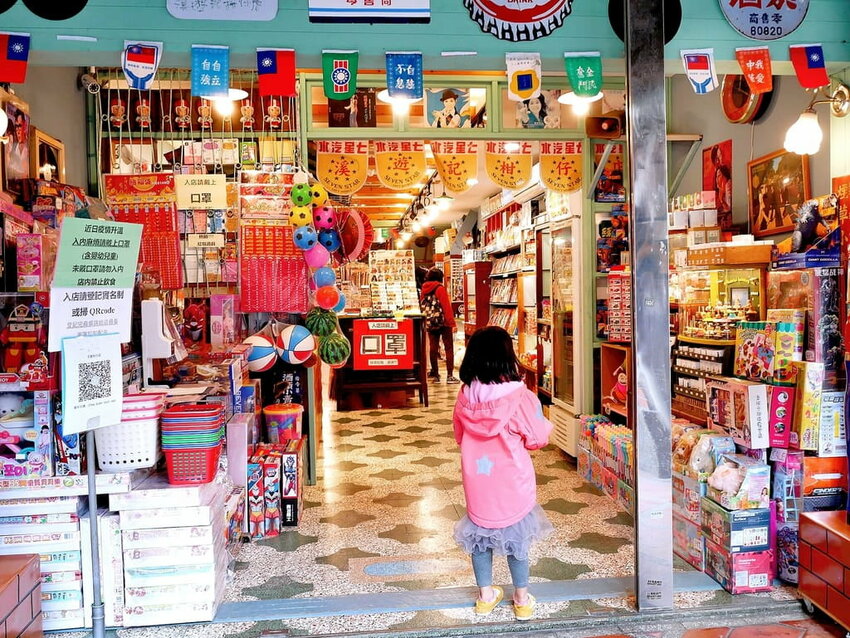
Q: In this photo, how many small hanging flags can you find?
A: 11